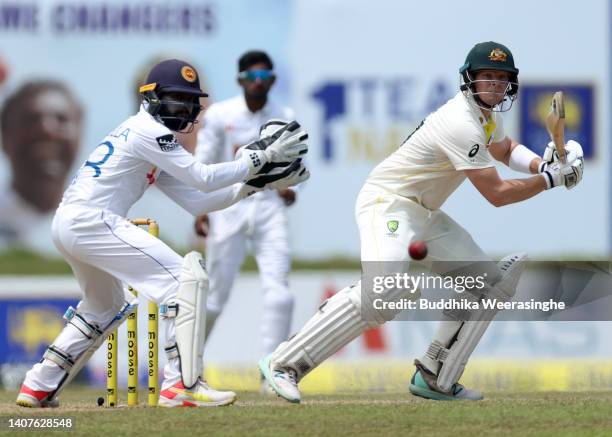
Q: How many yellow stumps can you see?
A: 3